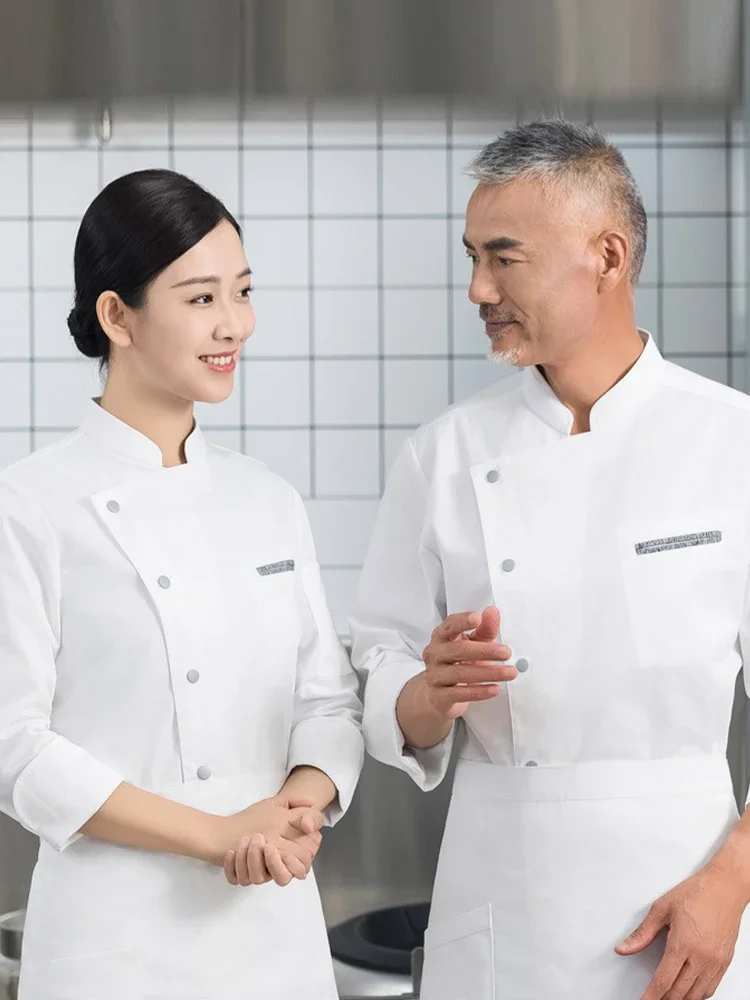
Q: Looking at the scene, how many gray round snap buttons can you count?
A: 8